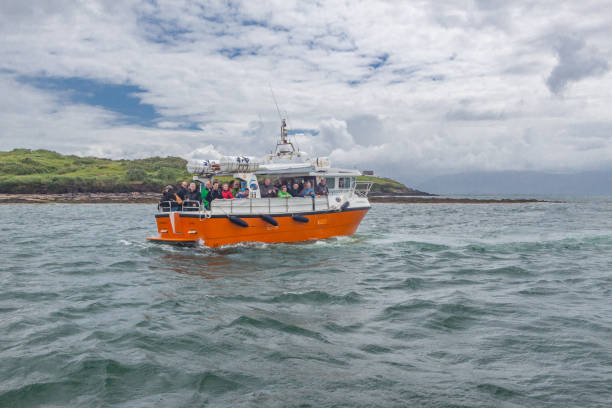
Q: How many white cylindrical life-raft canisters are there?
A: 2